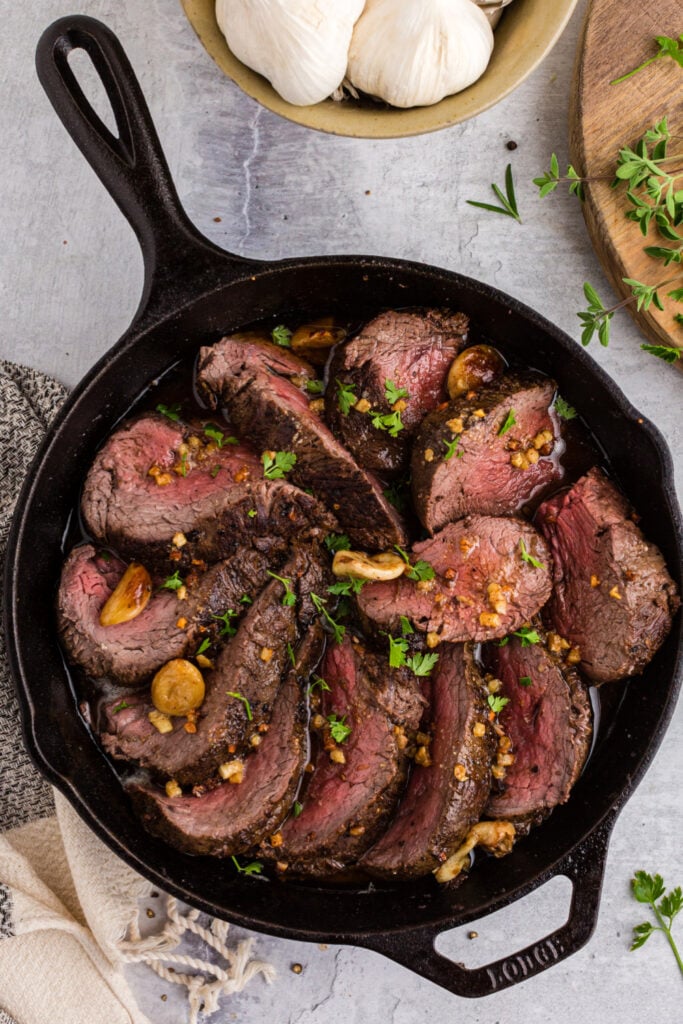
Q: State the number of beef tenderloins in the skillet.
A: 12